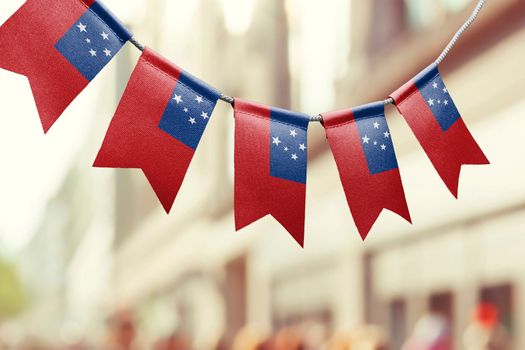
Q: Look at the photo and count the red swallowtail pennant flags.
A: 5